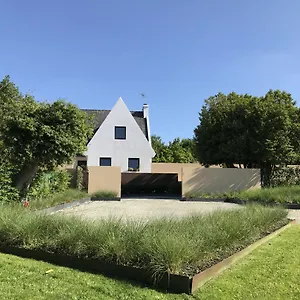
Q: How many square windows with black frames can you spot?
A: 3